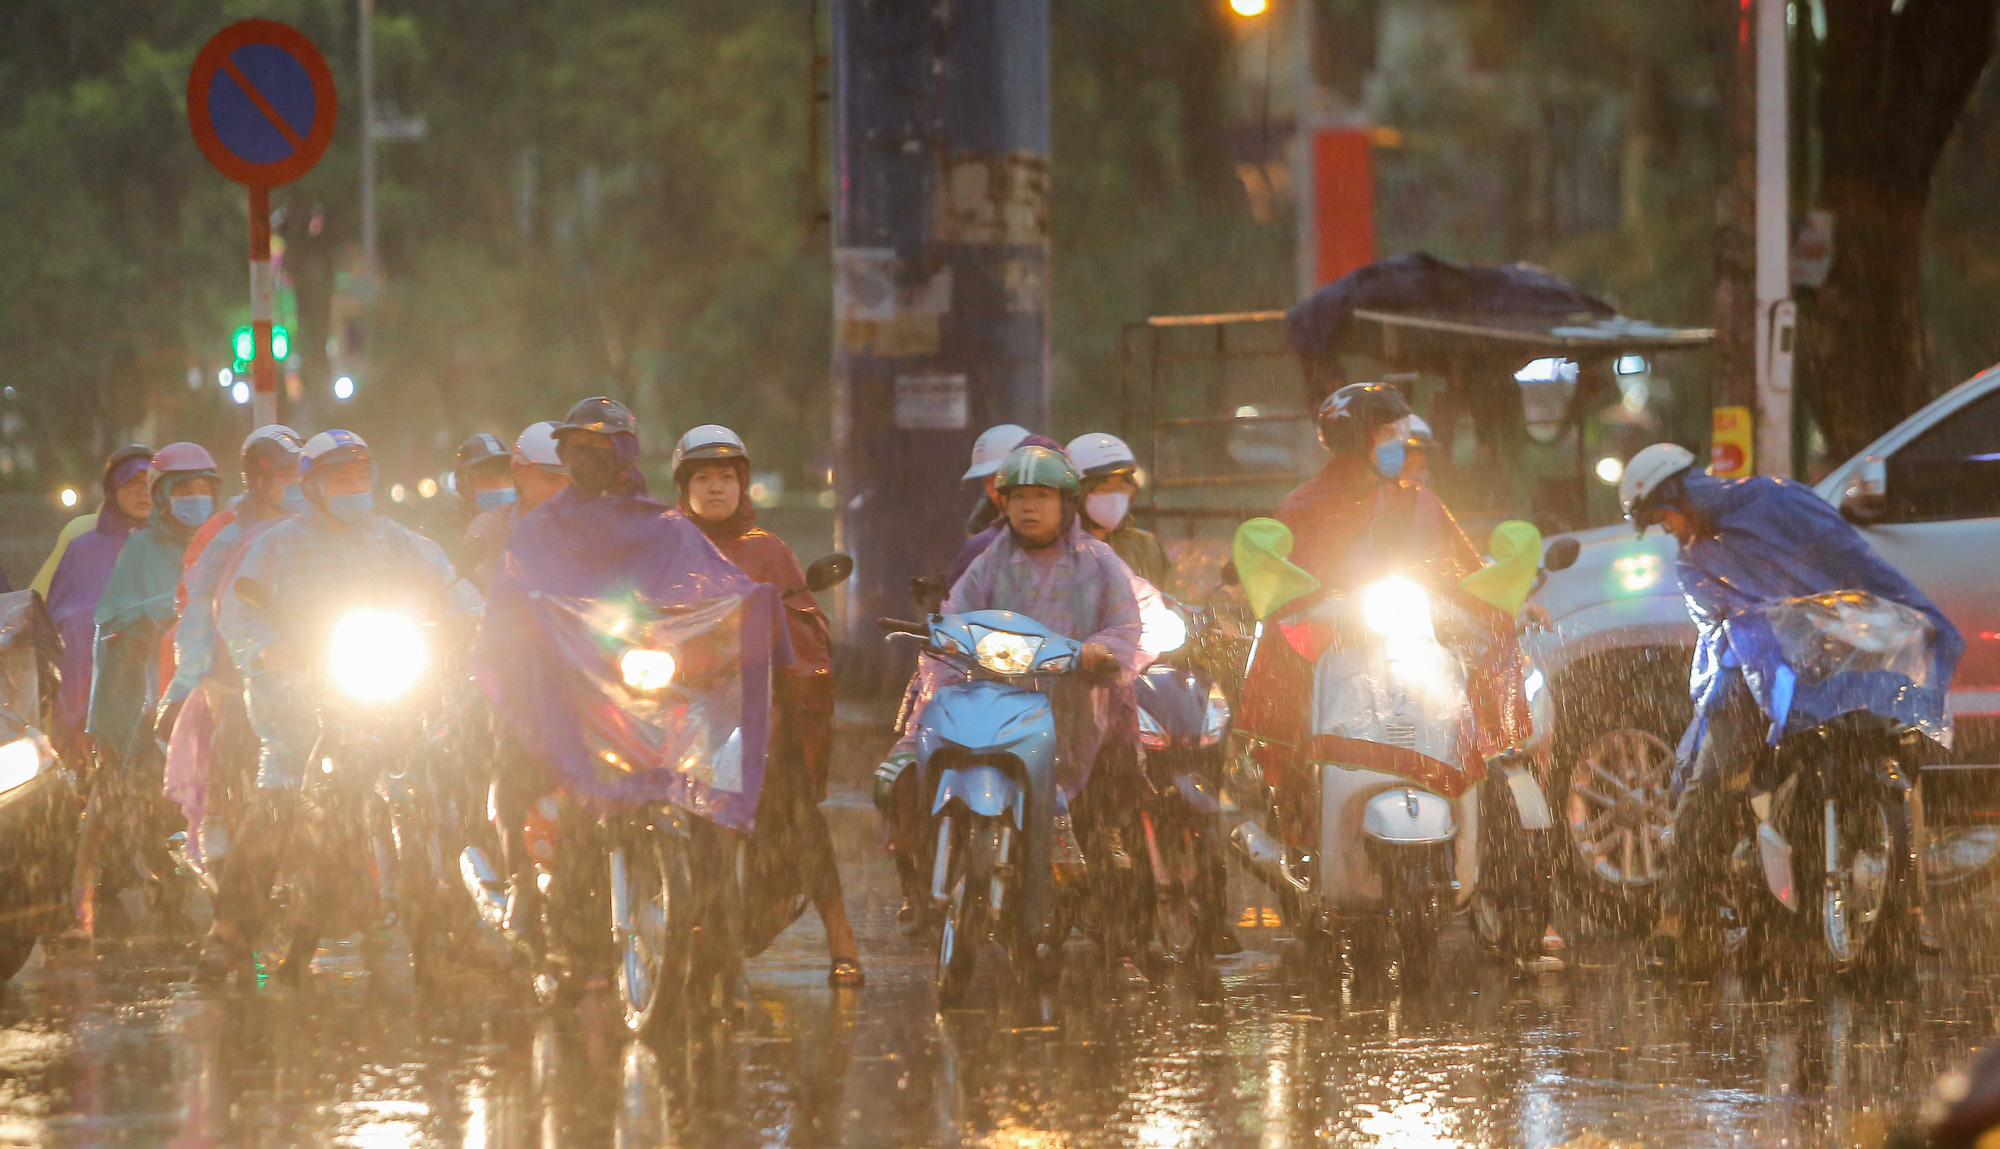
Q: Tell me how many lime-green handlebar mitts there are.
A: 2